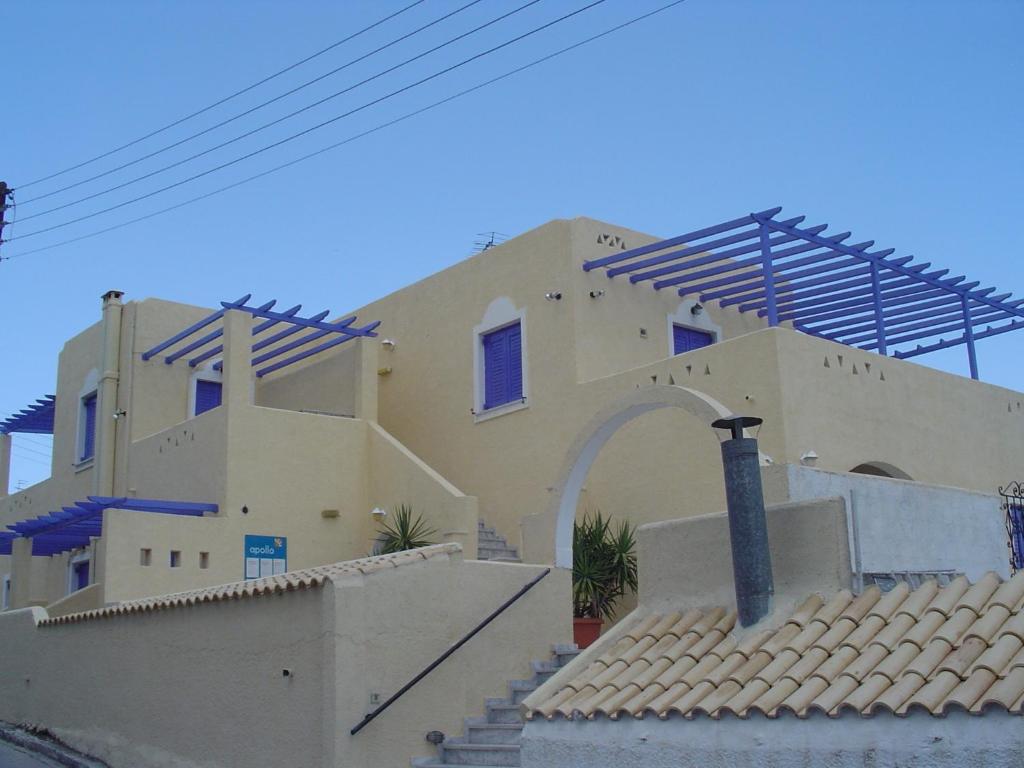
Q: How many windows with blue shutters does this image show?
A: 5